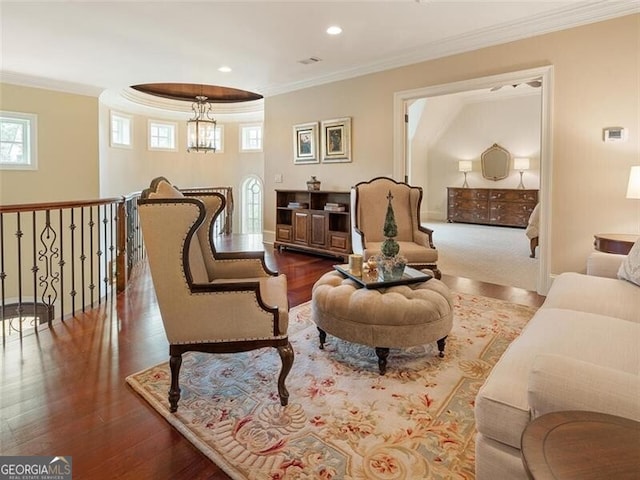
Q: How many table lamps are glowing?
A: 3